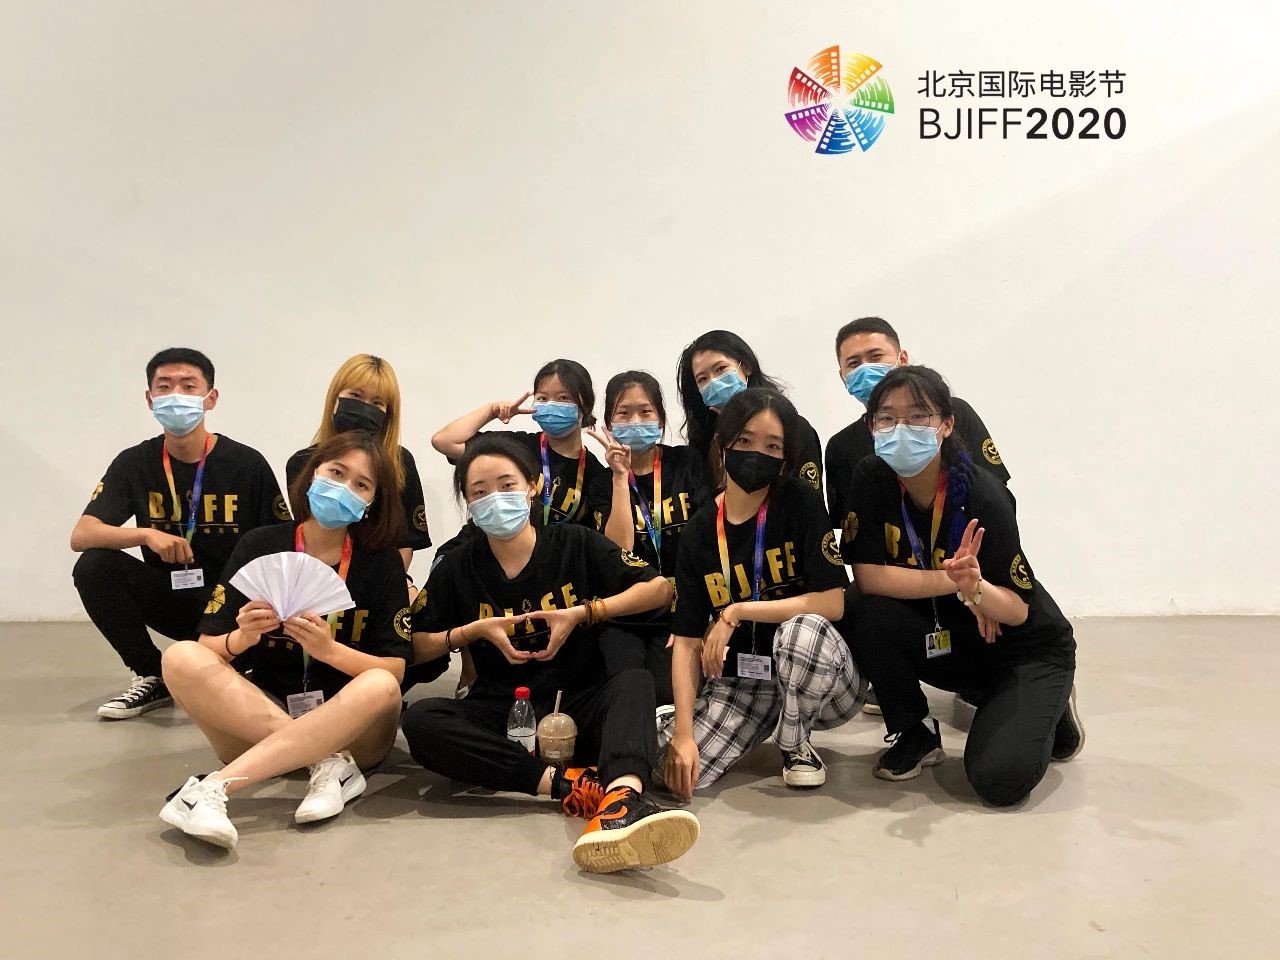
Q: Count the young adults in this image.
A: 10